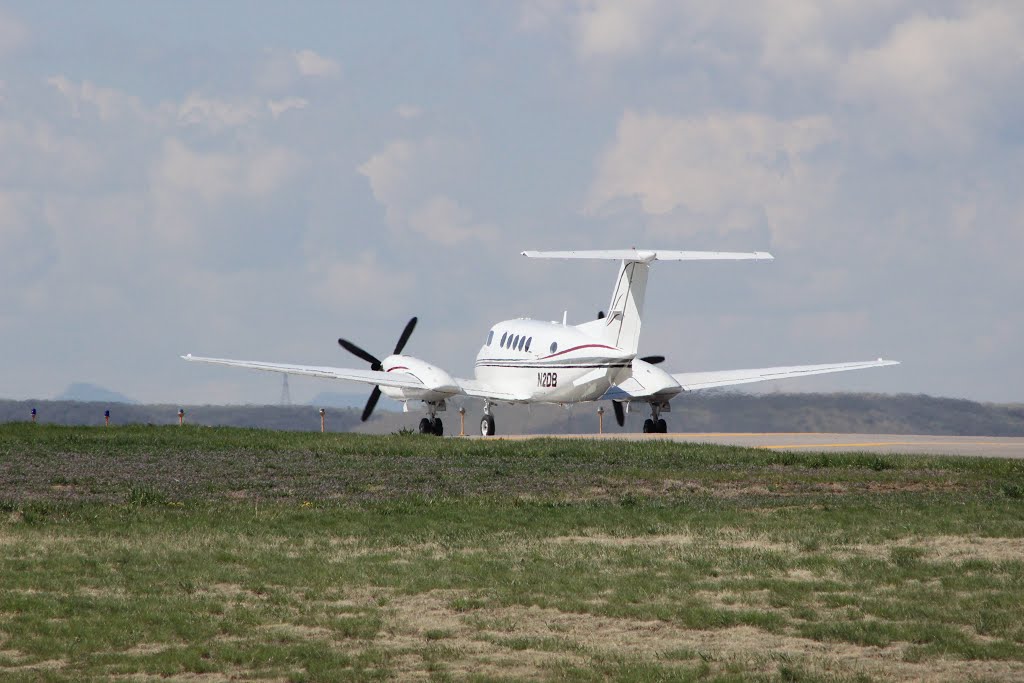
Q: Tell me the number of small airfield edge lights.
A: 6